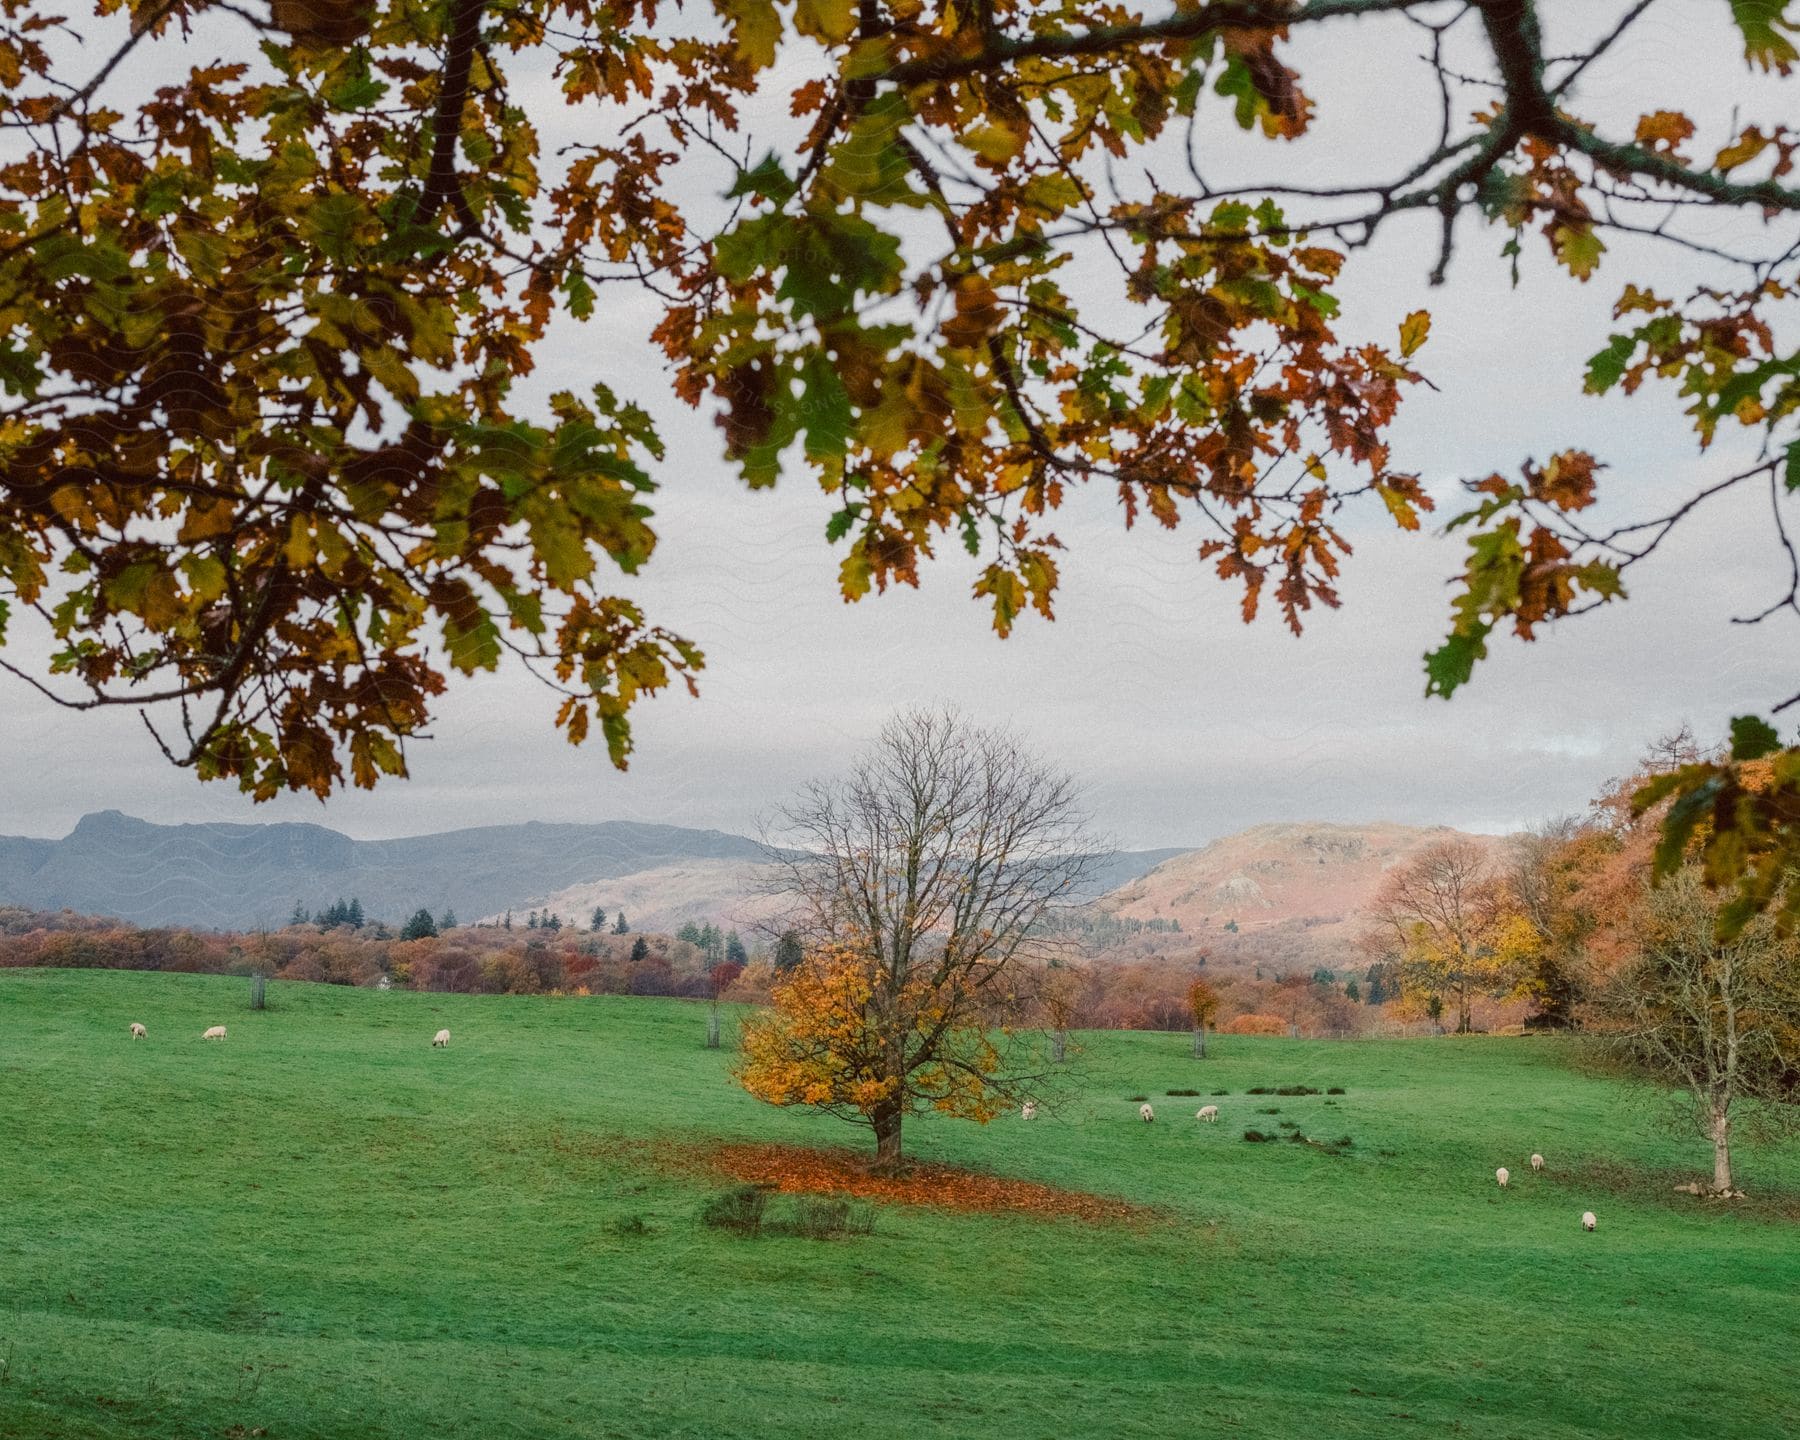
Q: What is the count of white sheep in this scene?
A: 9